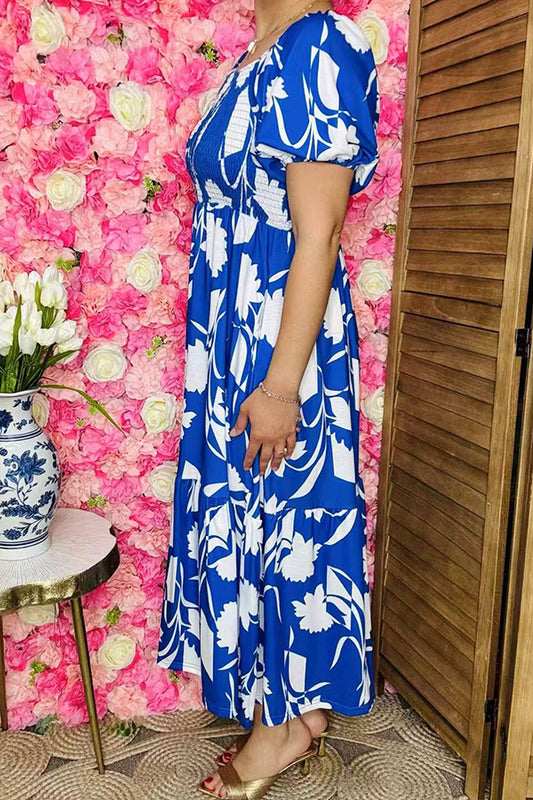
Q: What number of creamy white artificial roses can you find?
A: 14